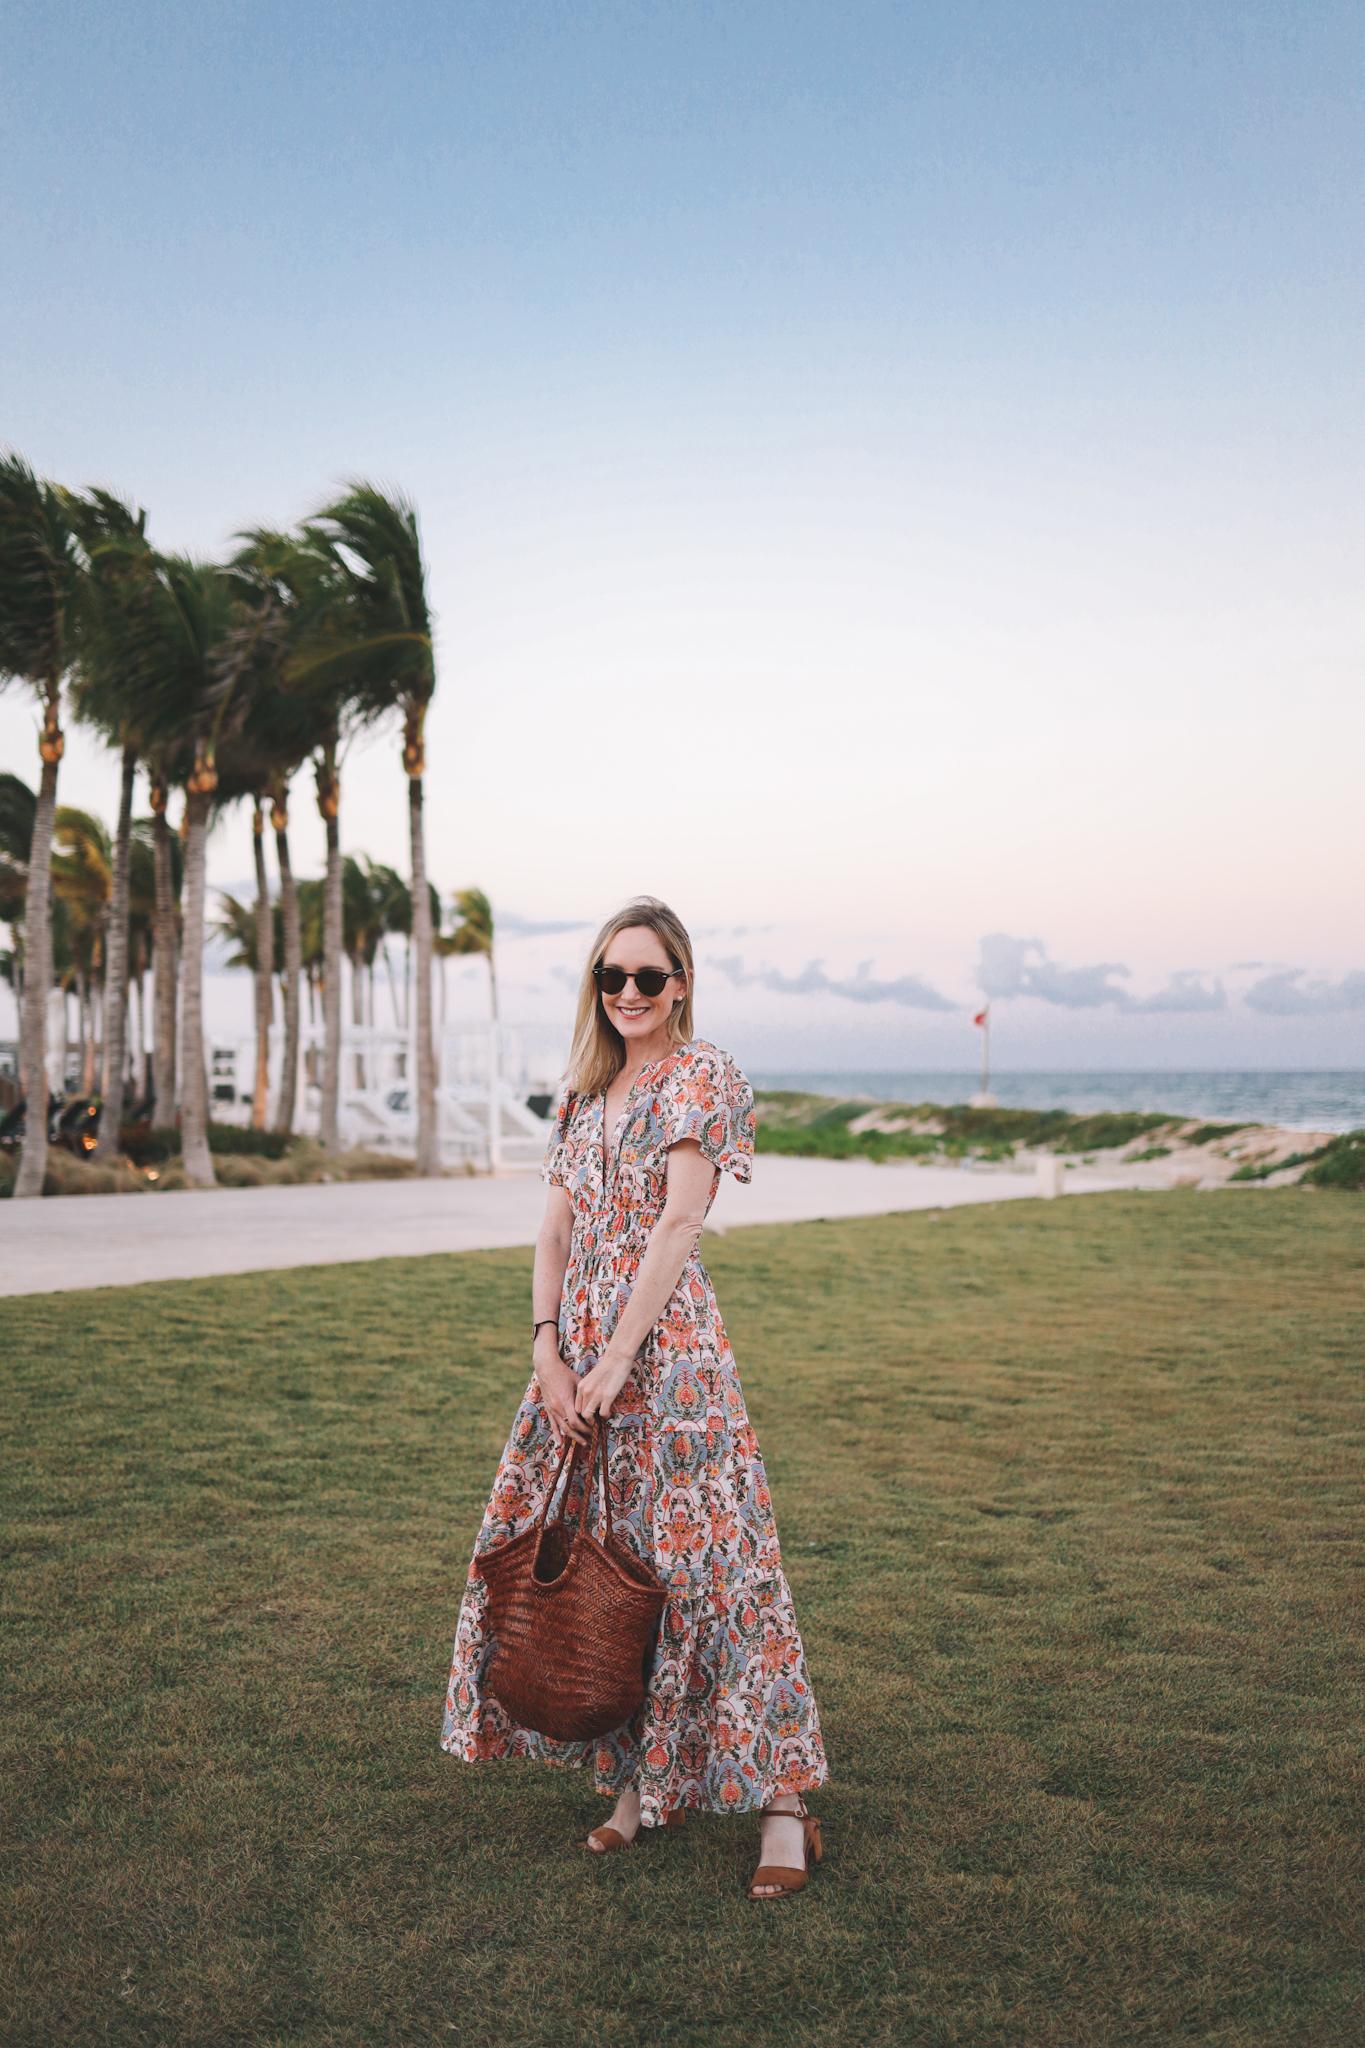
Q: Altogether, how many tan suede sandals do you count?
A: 2